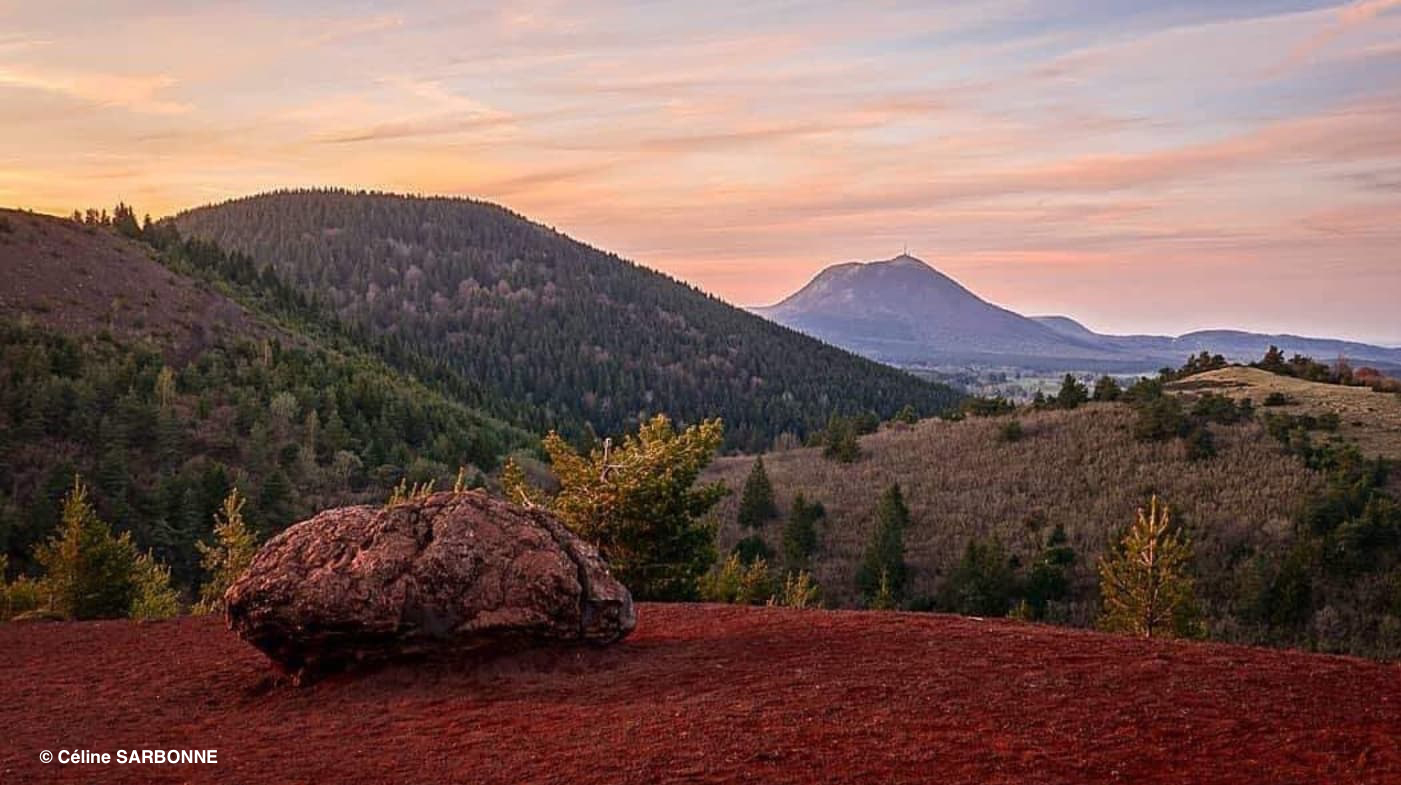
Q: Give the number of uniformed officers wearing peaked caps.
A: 0